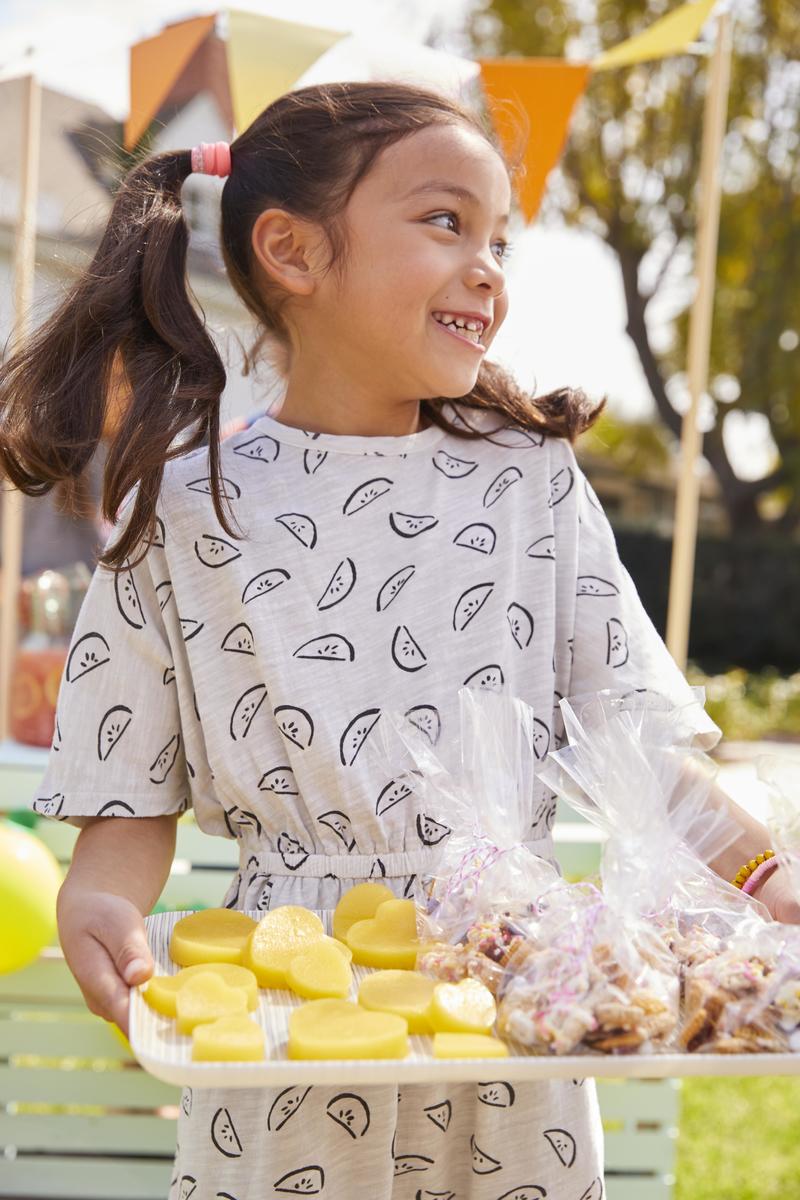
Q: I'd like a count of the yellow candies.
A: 12